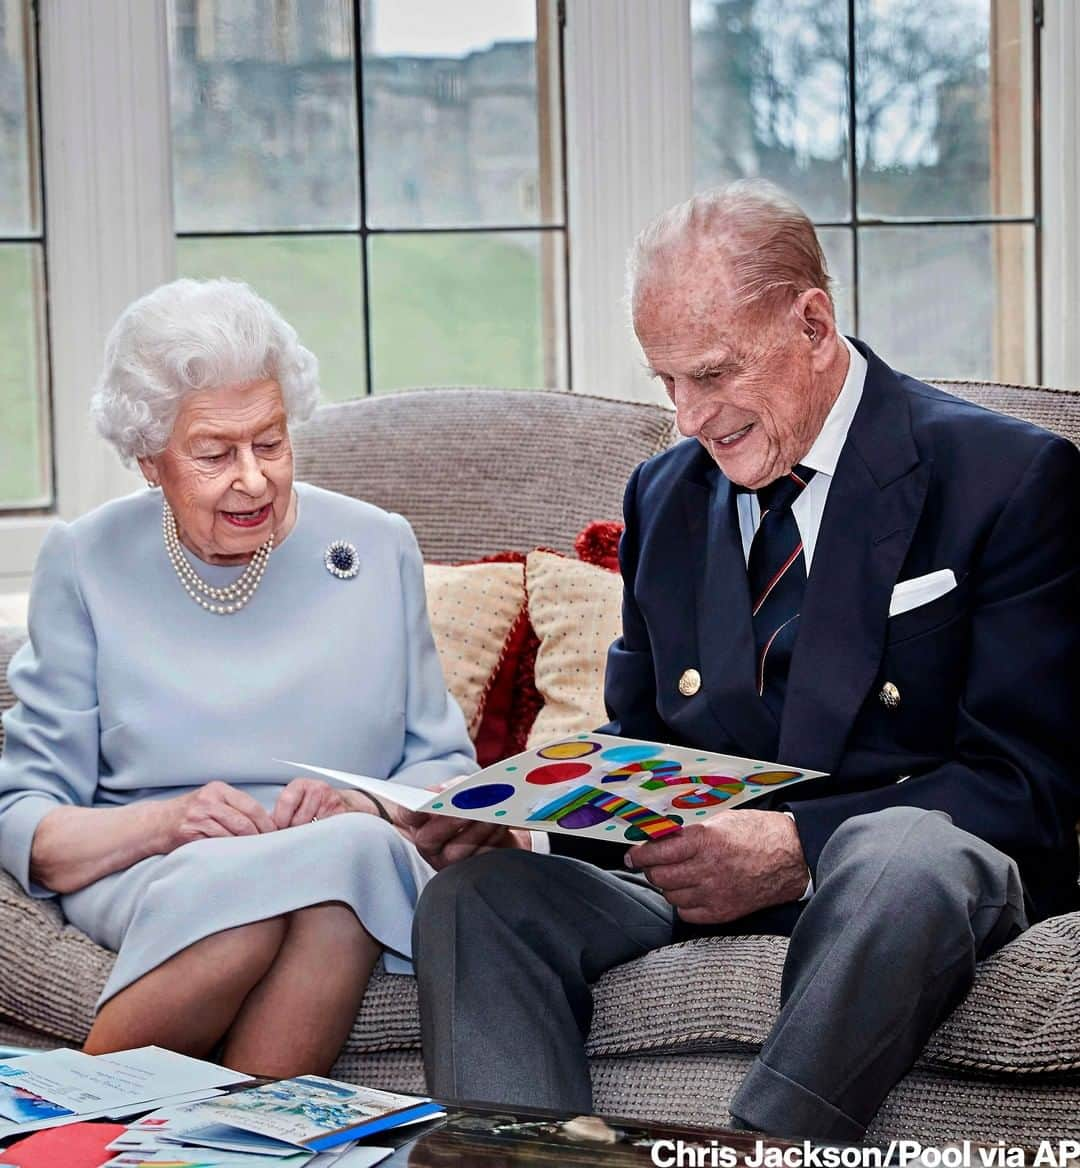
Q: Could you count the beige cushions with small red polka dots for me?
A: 2